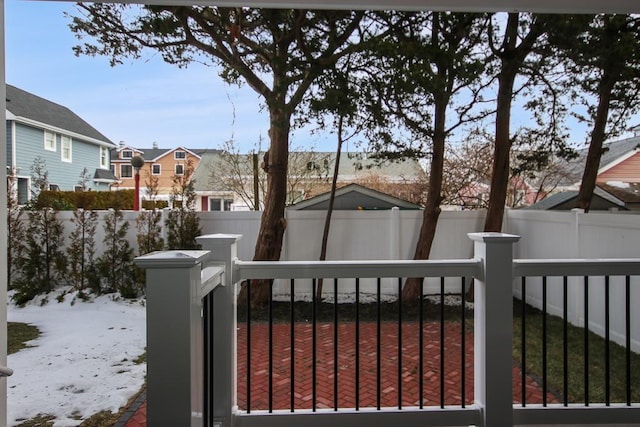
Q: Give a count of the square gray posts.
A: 3